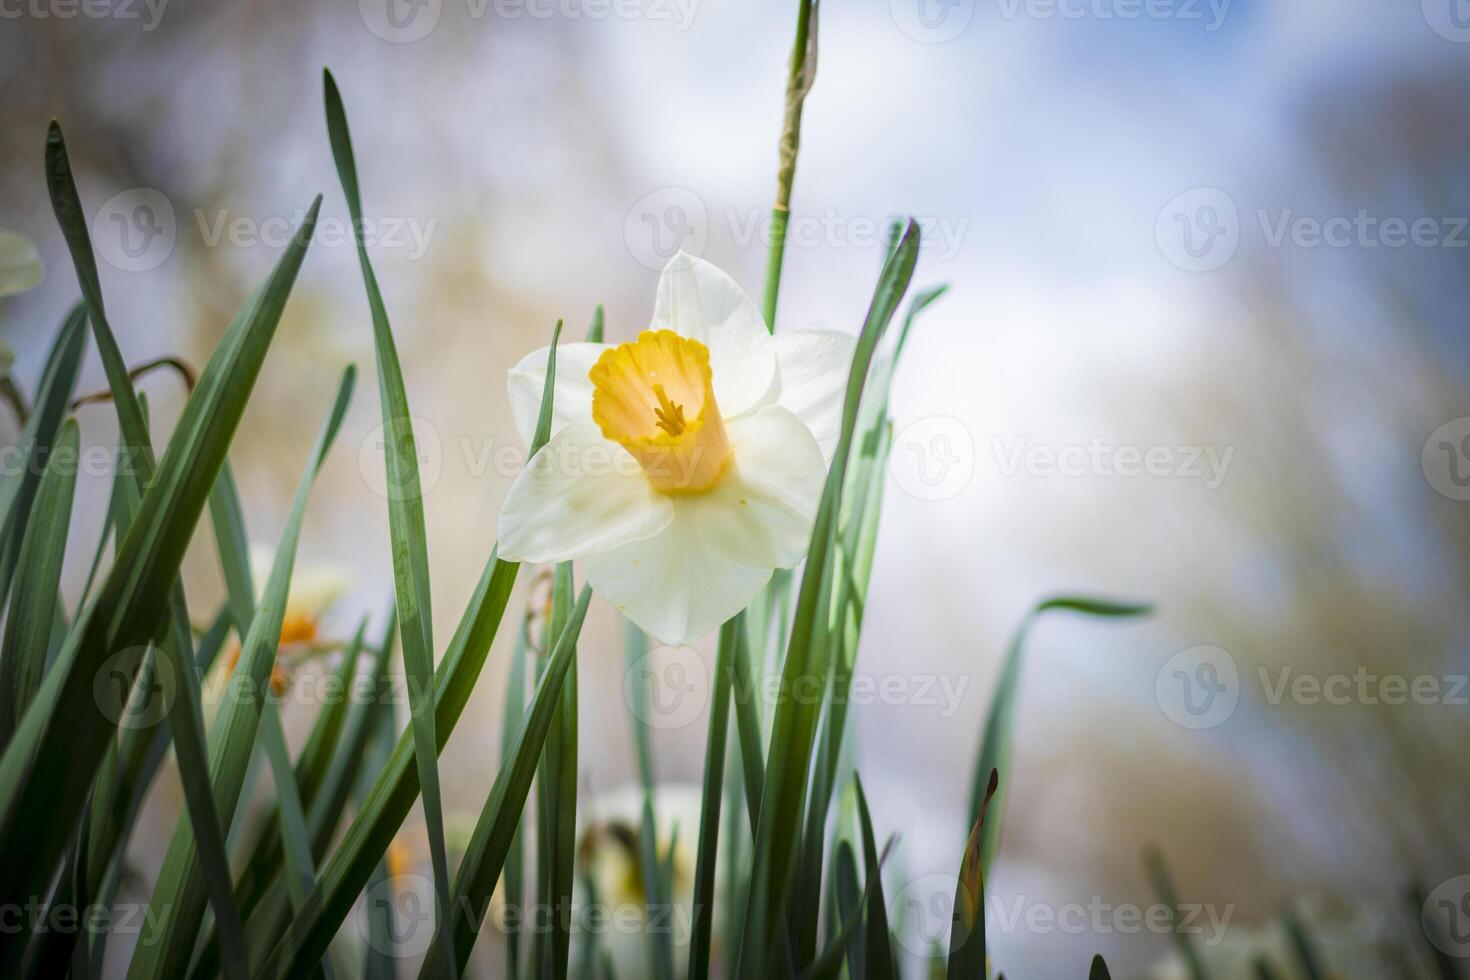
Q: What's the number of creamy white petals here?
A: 6